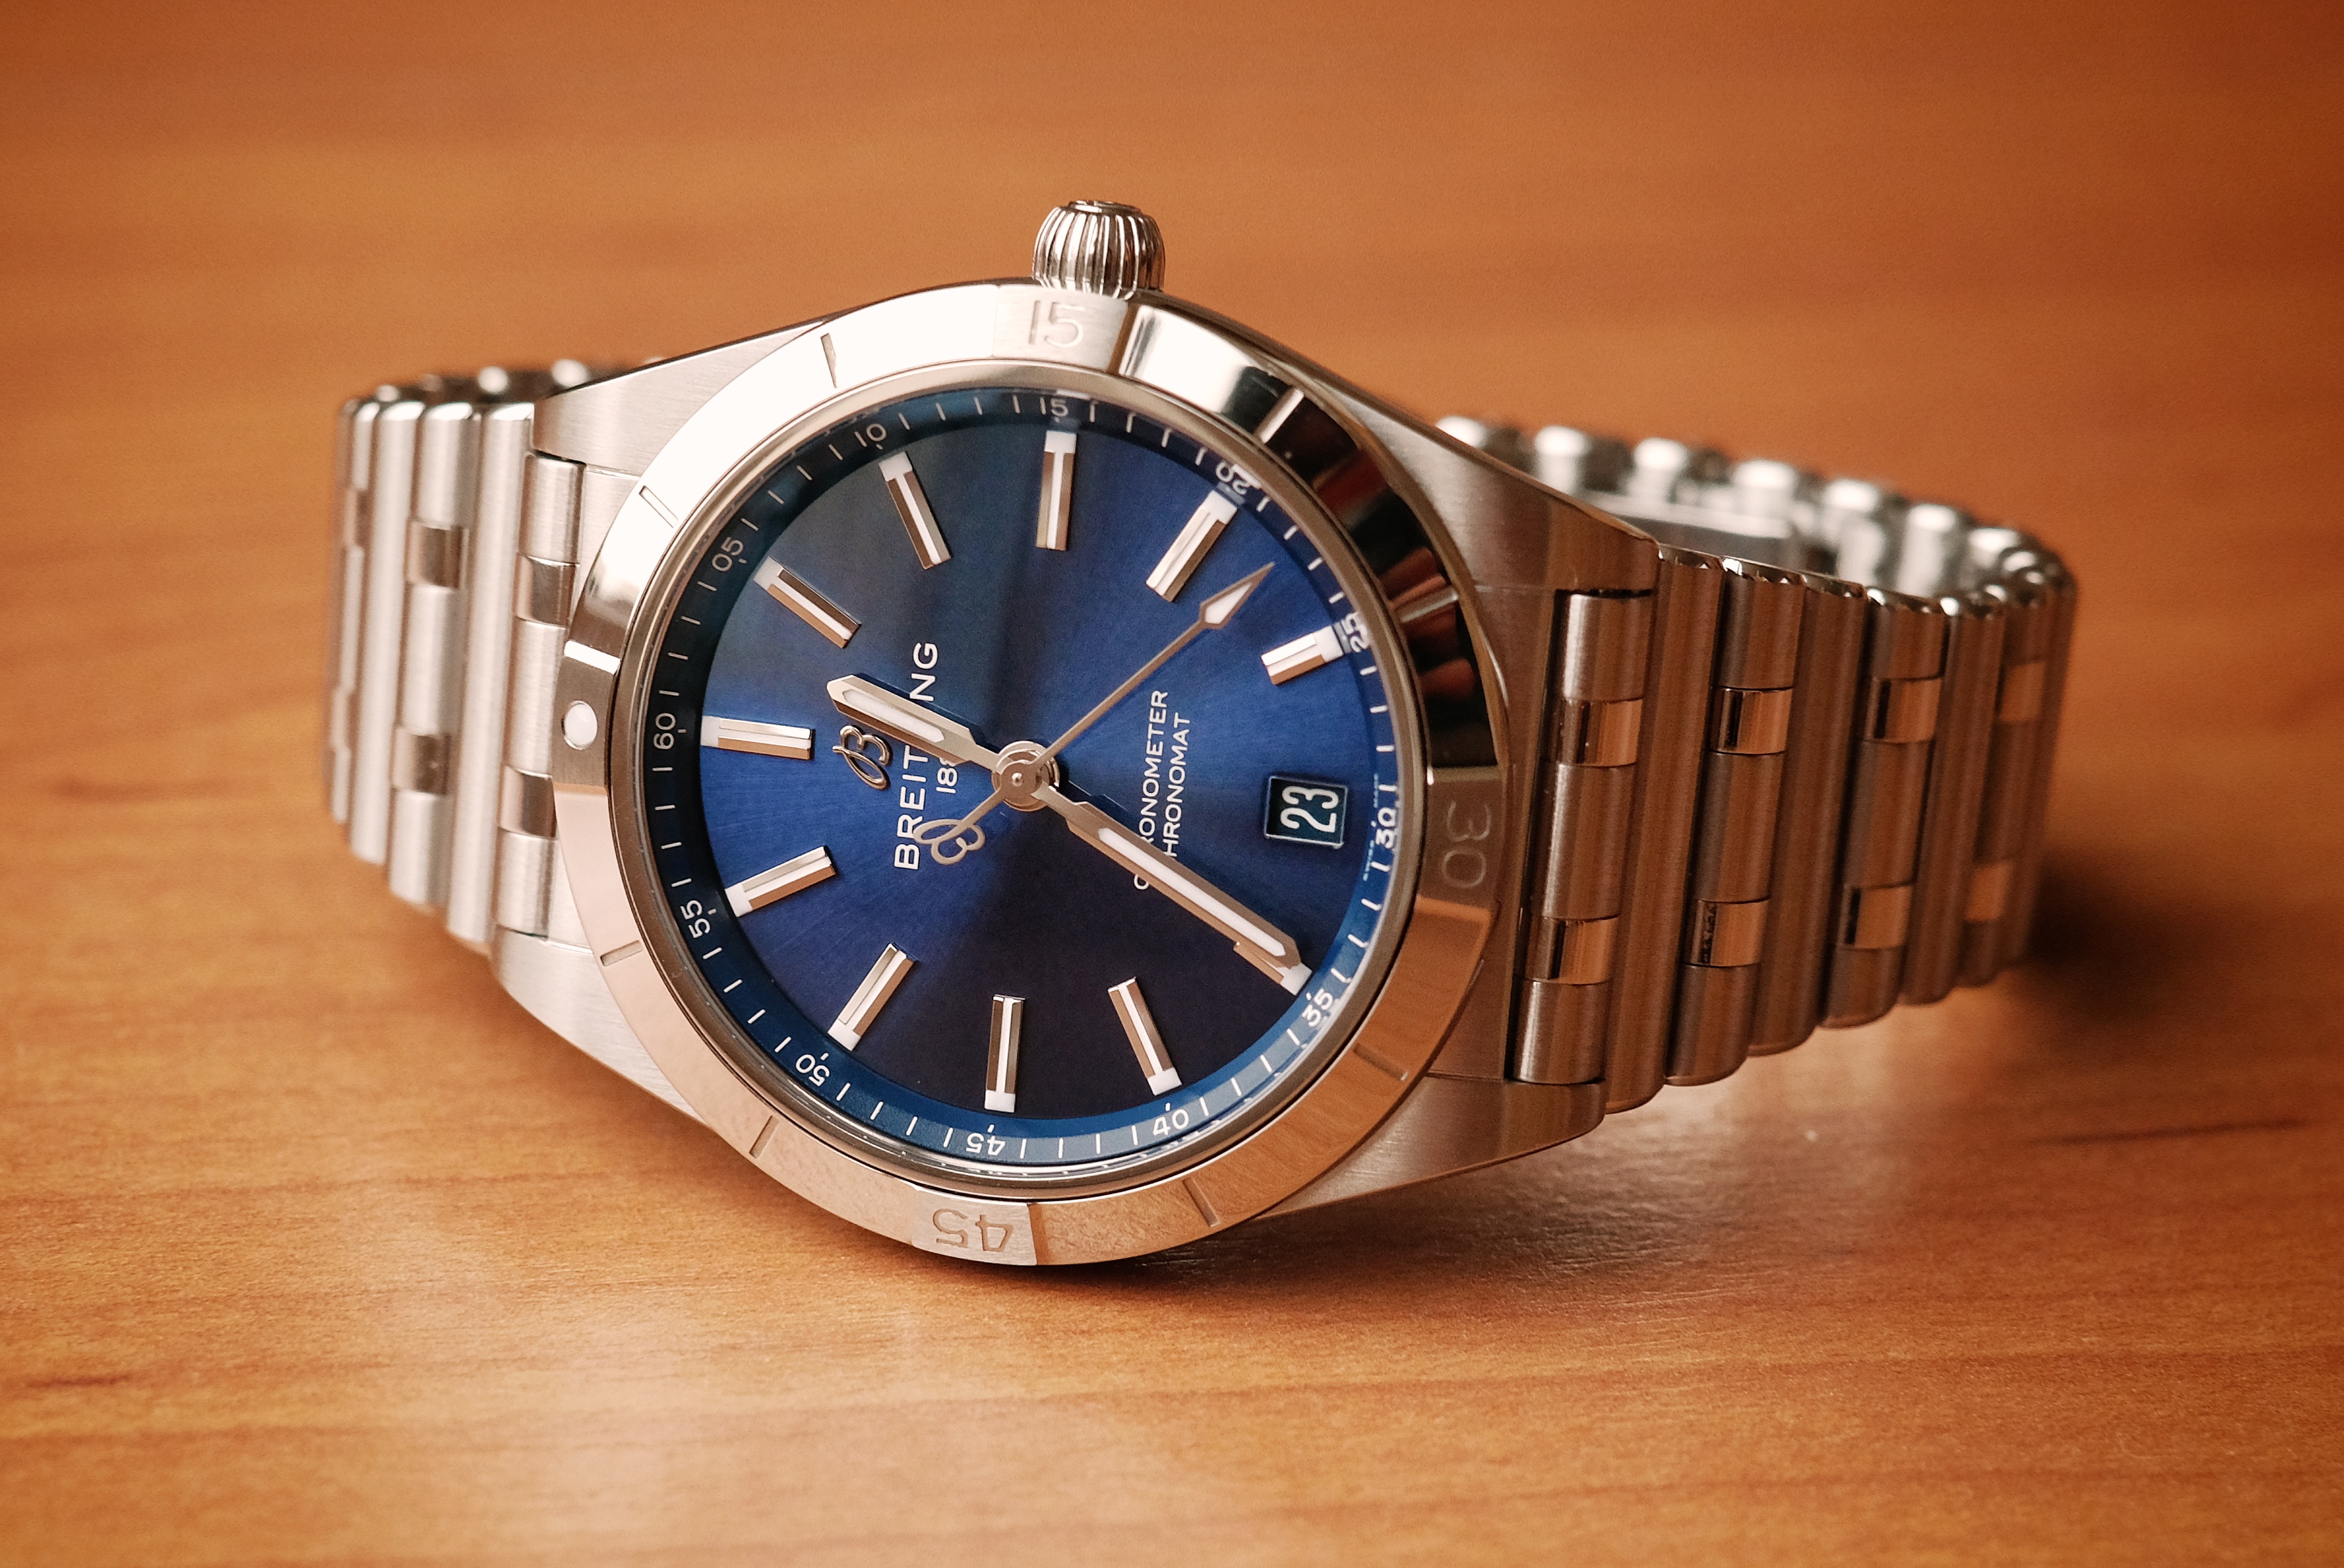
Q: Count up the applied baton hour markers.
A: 11